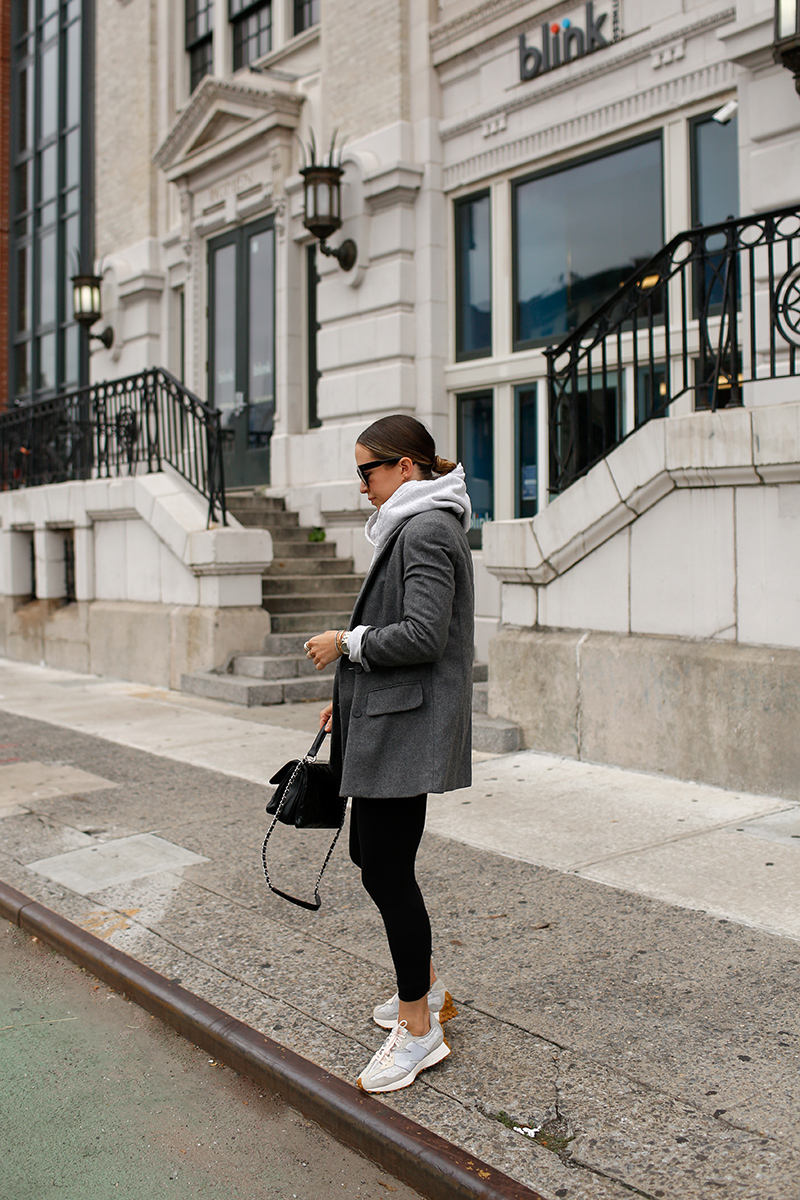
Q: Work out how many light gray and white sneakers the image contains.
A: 2